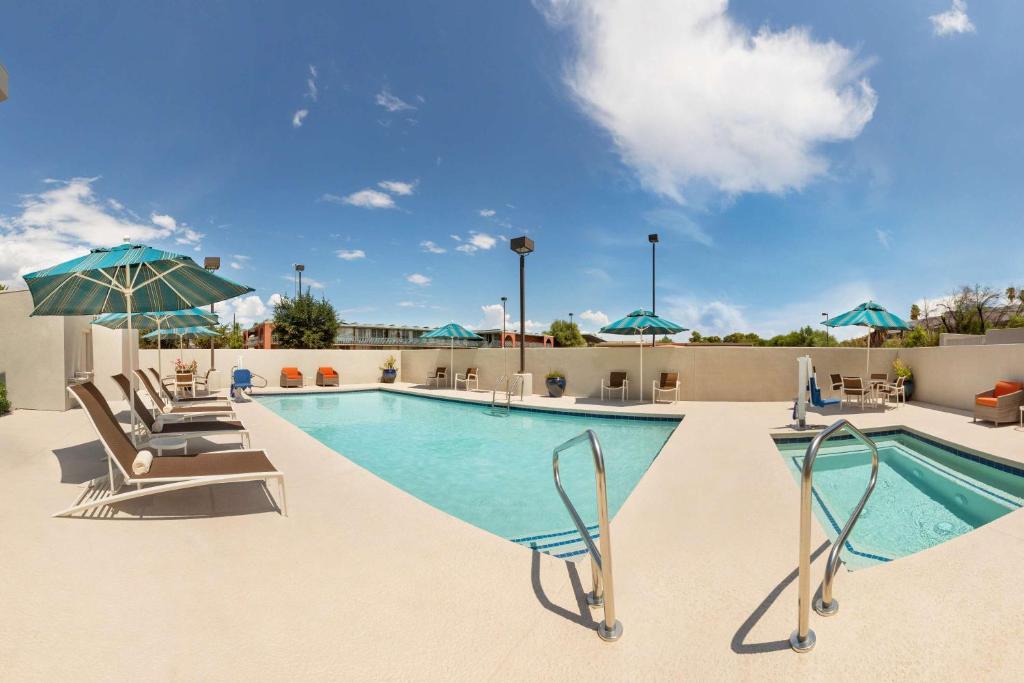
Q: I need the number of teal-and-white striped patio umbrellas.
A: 6